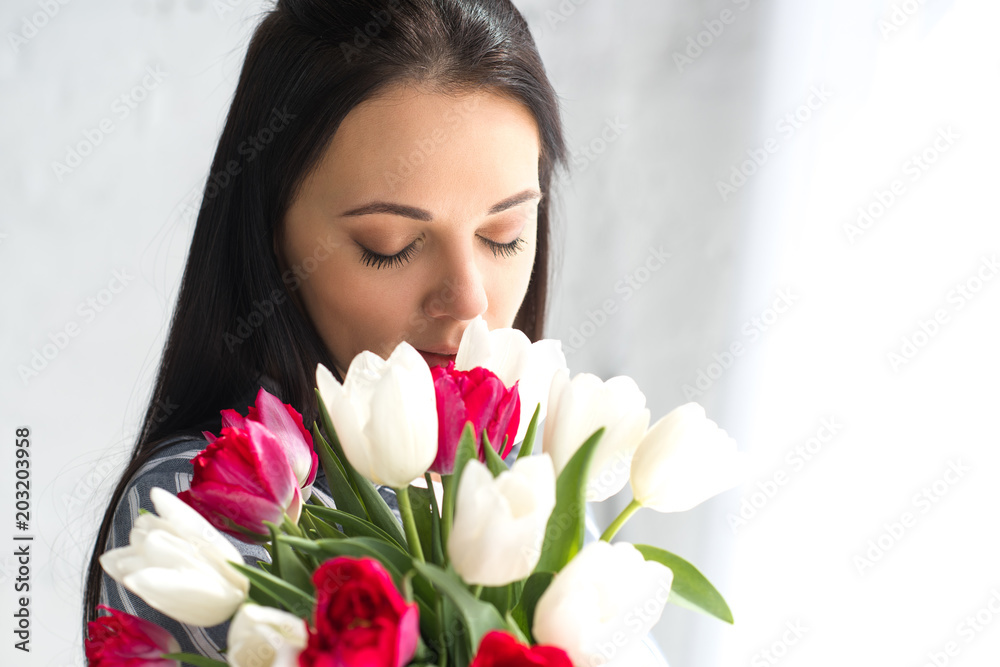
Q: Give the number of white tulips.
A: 8